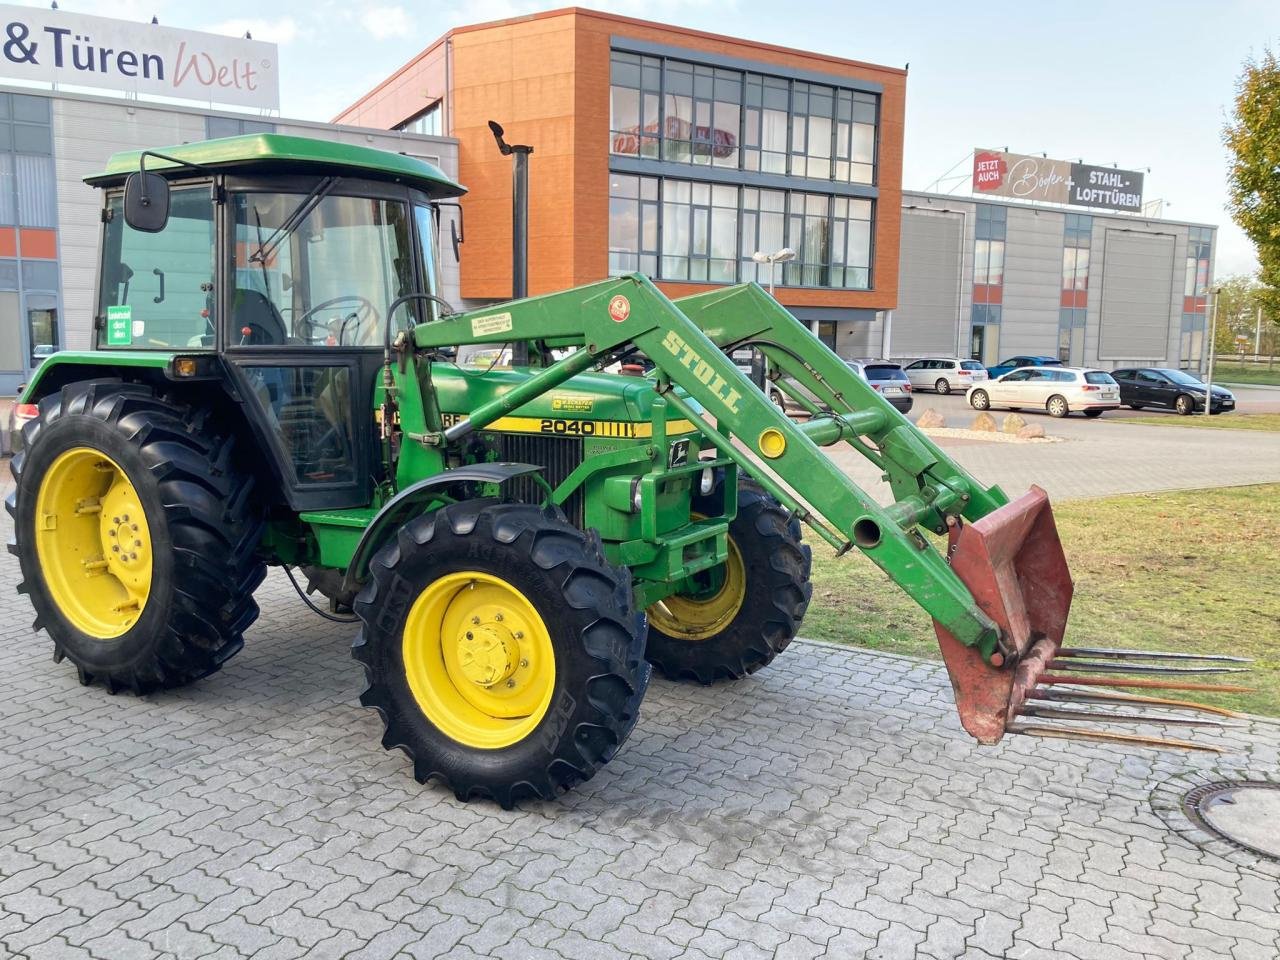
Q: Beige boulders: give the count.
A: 4